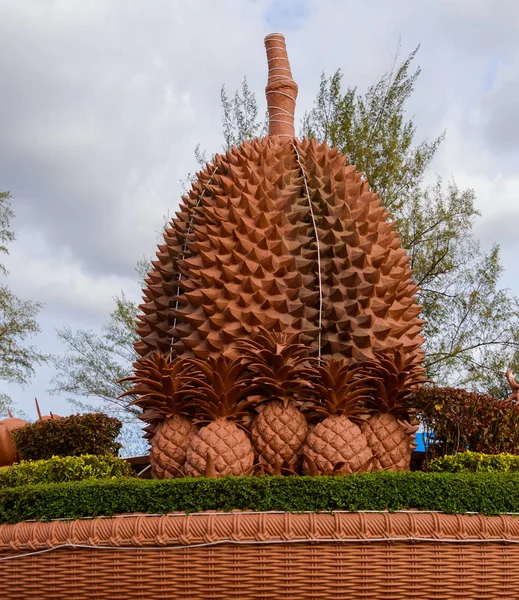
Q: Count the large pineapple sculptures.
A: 5